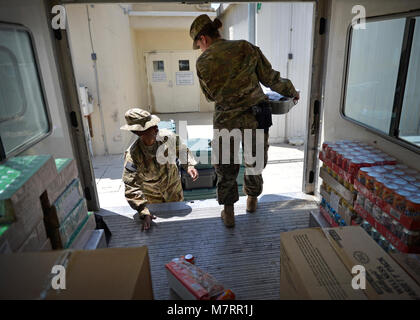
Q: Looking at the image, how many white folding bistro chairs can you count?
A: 0